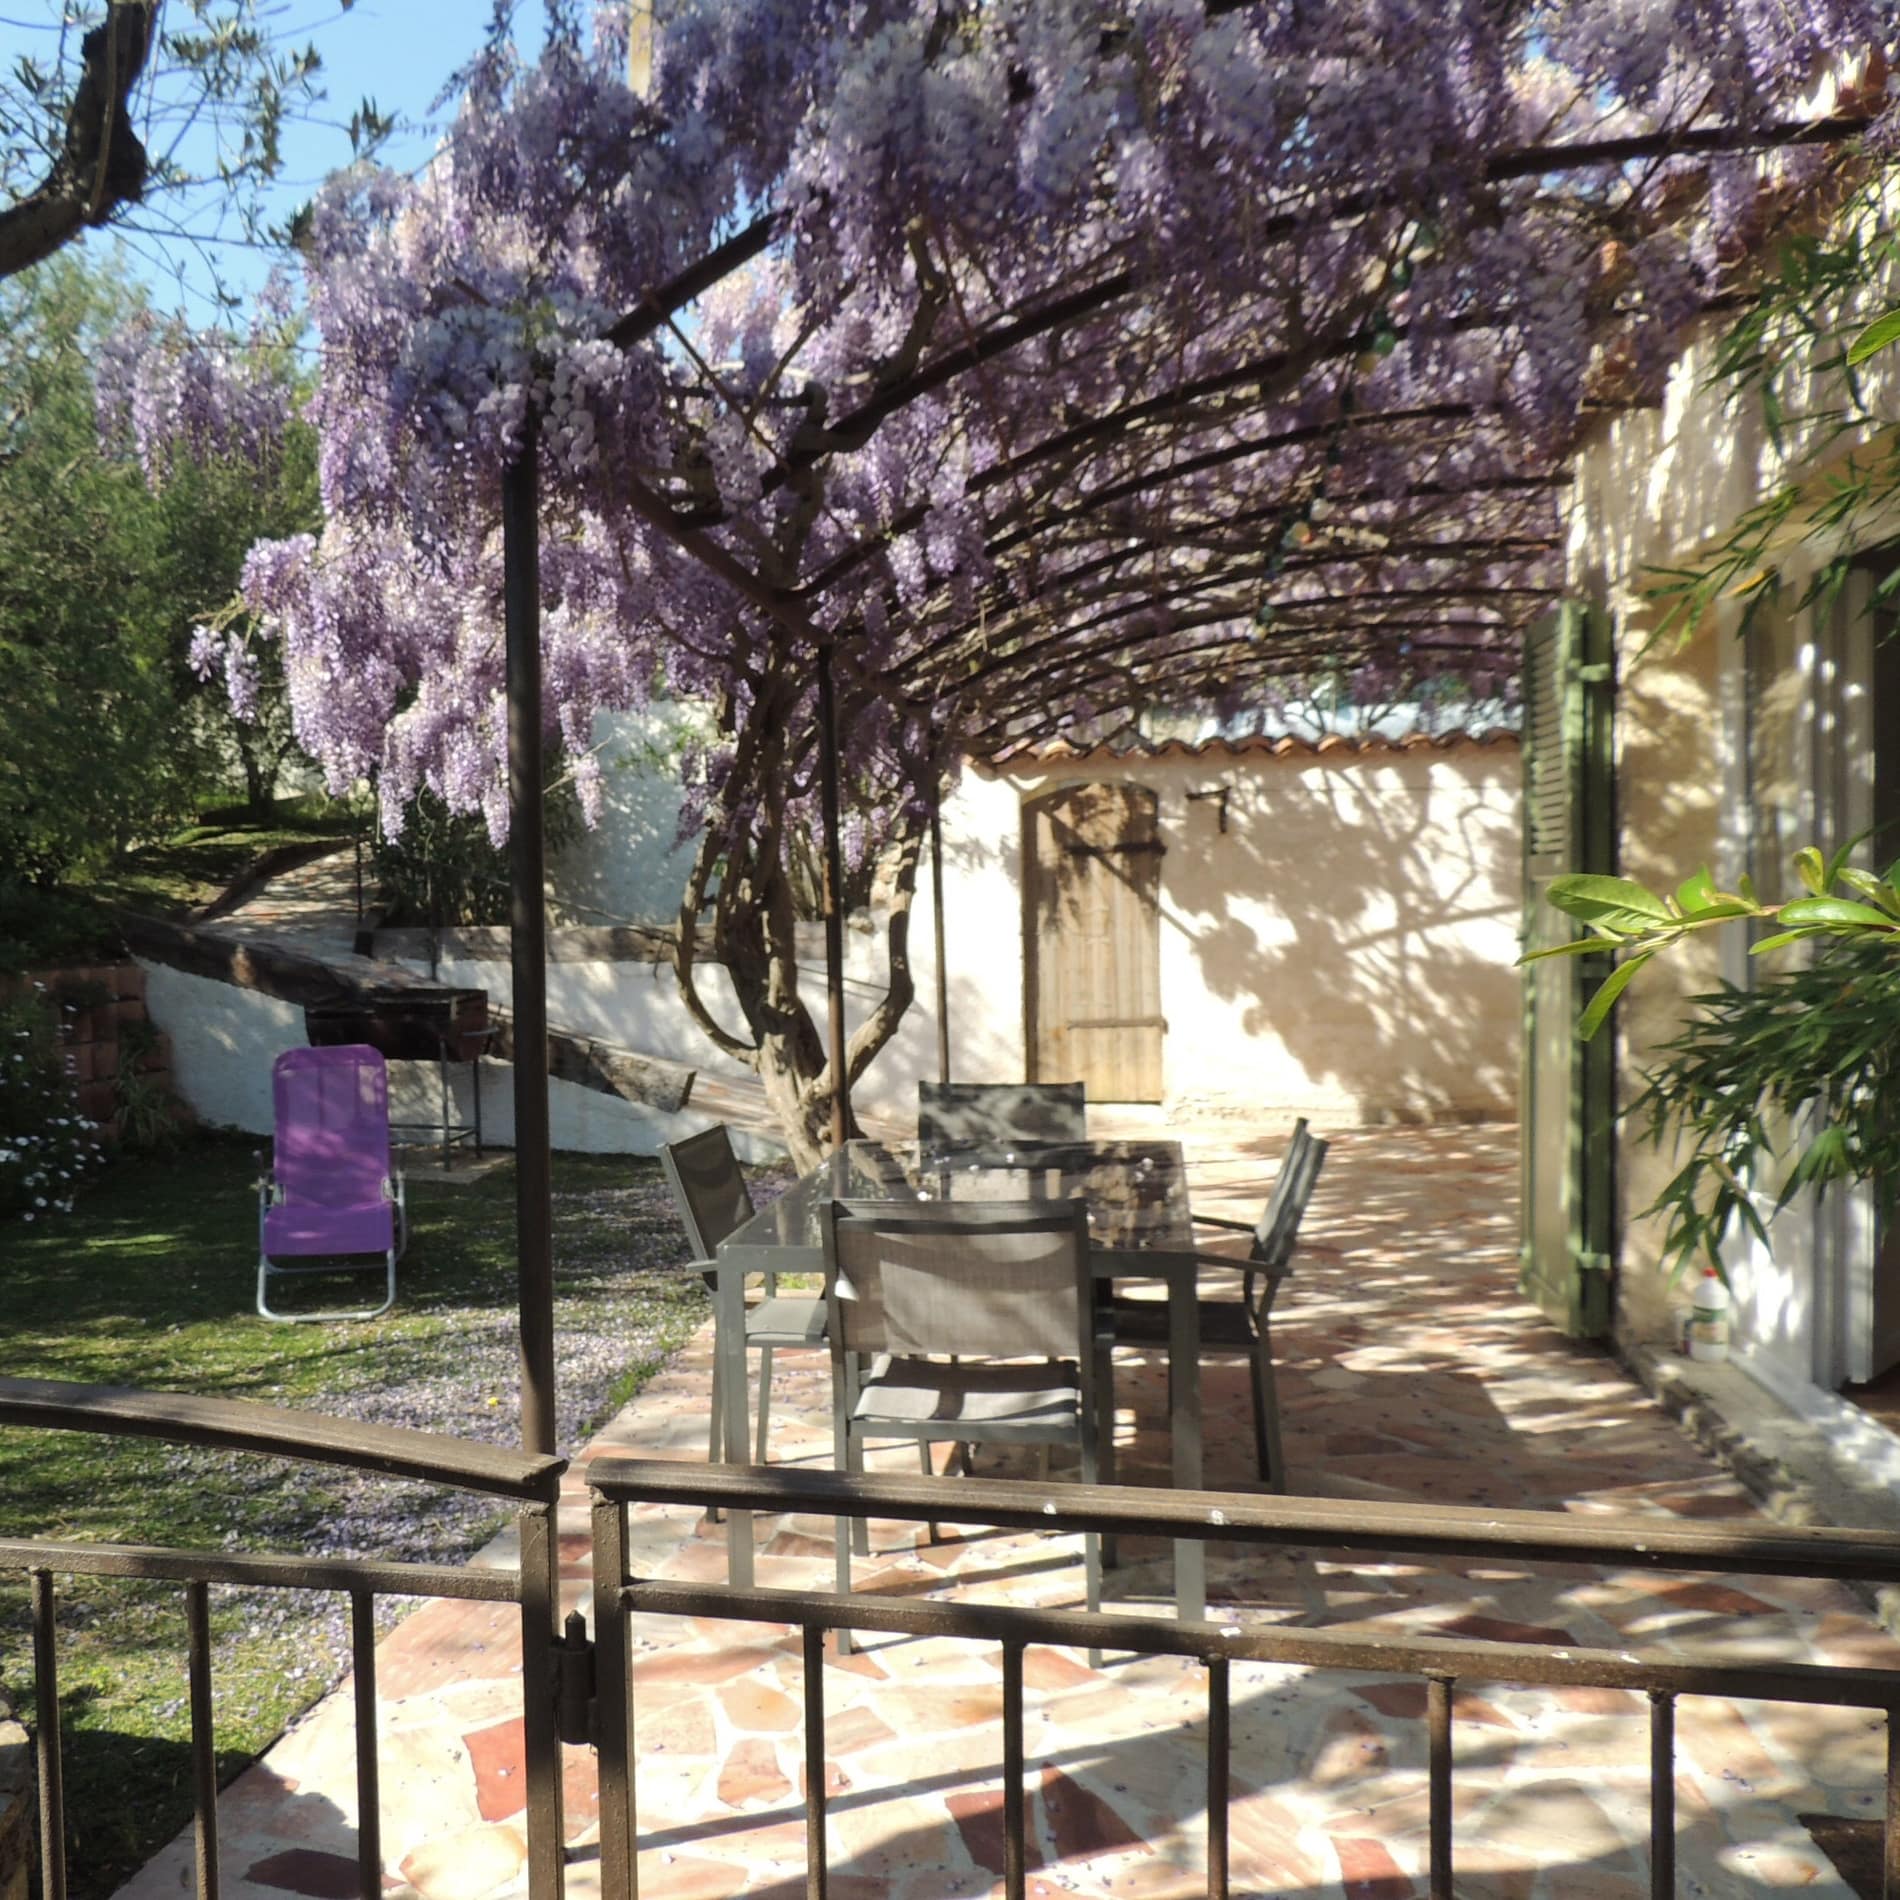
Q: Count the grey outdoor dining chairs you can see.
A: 4